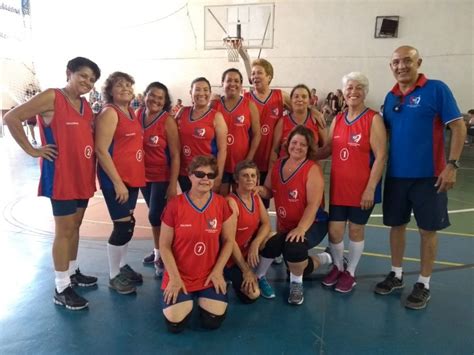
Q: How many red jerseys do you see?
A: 11